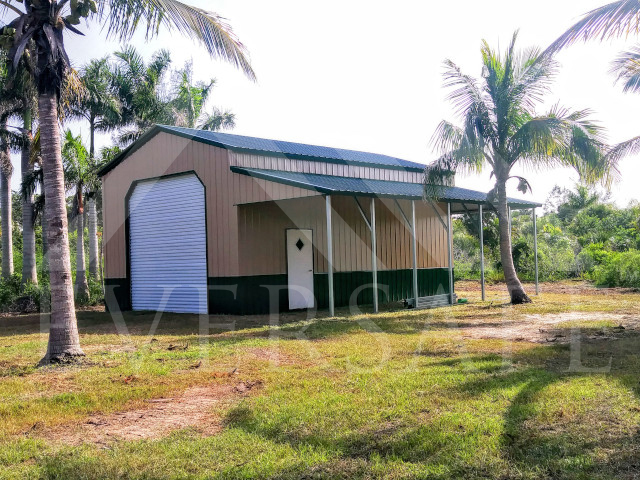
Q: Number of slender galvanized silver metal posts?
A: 7